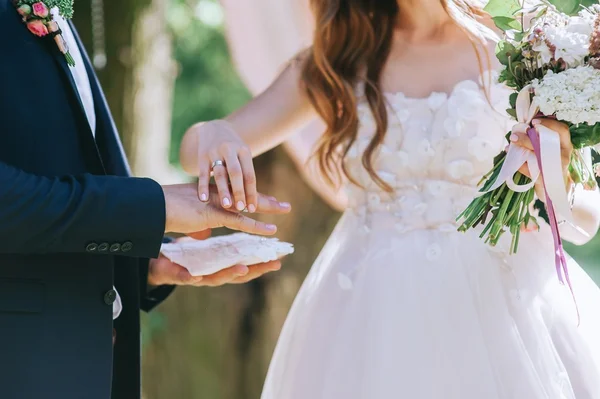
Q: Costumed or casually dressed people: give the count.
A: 0